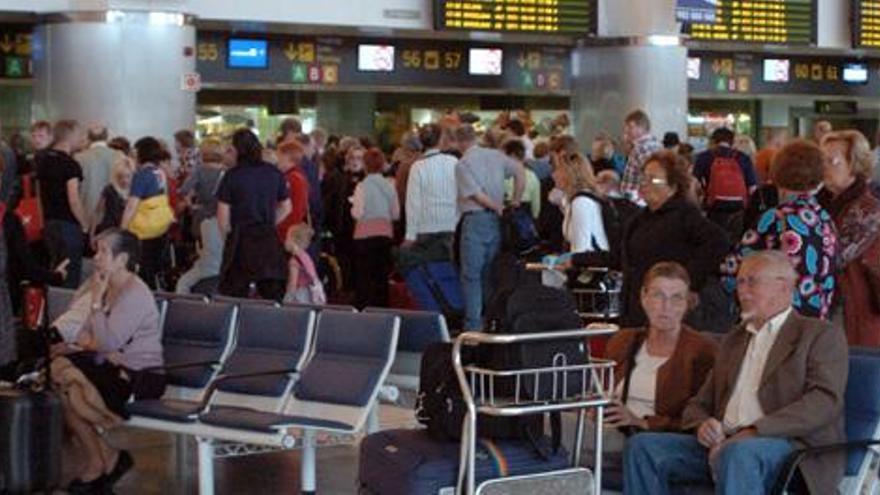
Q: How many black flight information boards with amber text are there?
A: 3